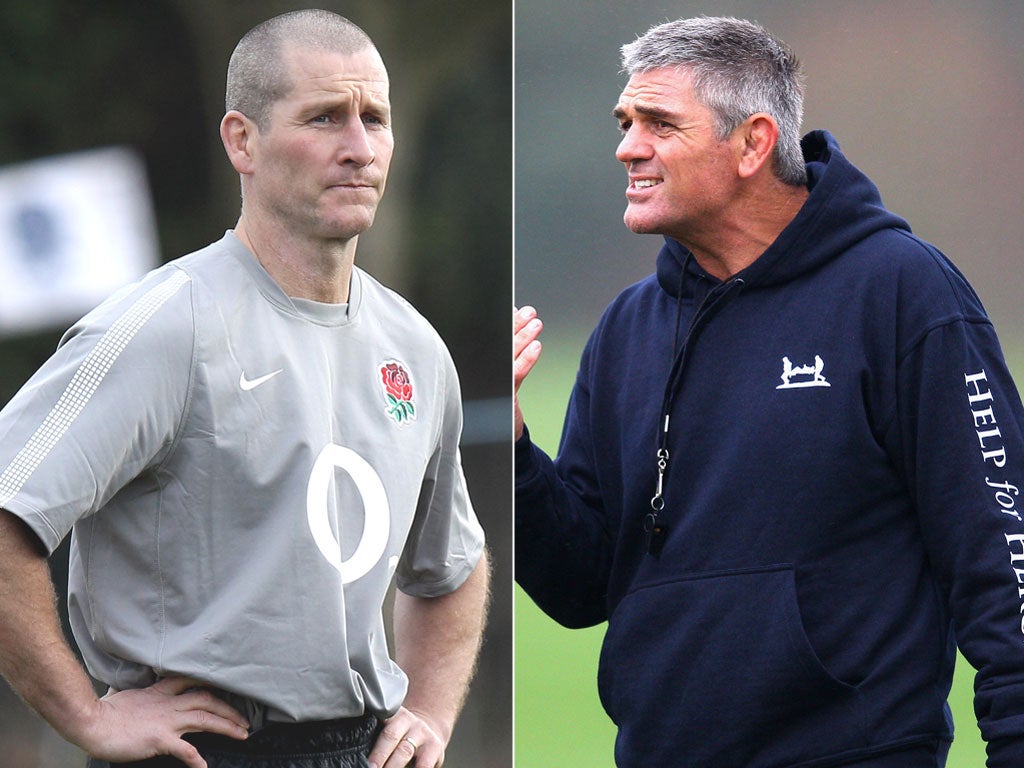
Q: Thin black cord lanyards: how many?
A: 1